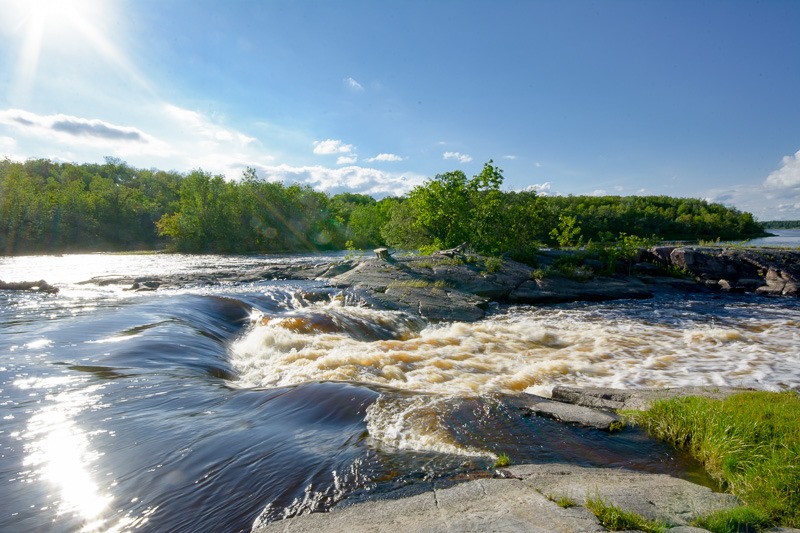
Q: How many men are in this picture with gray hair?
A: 0